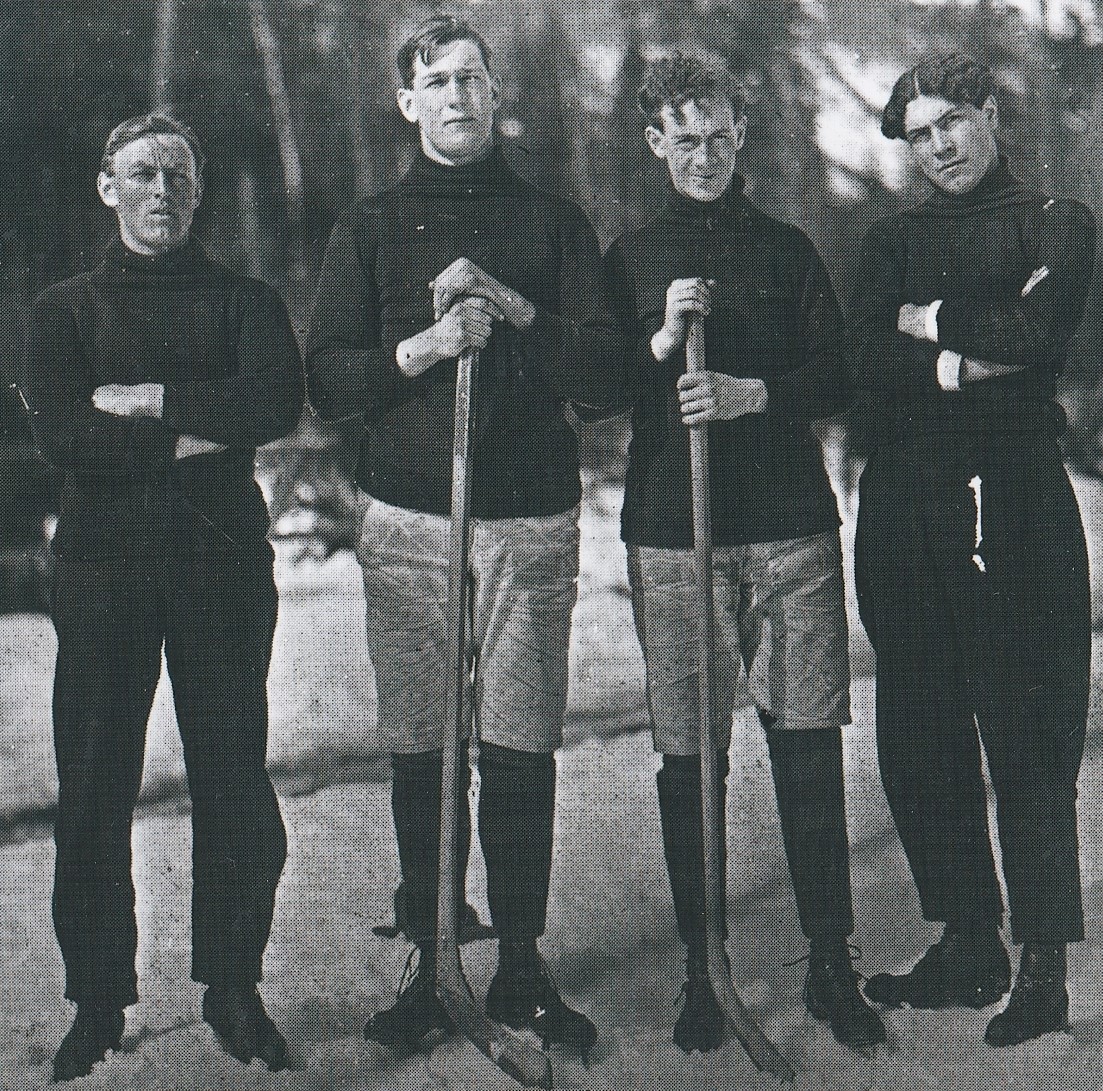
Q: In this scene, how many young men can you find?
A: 4